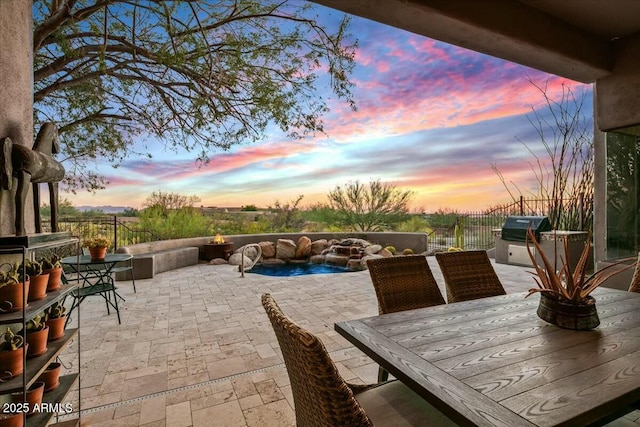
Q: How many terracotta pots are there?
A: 10